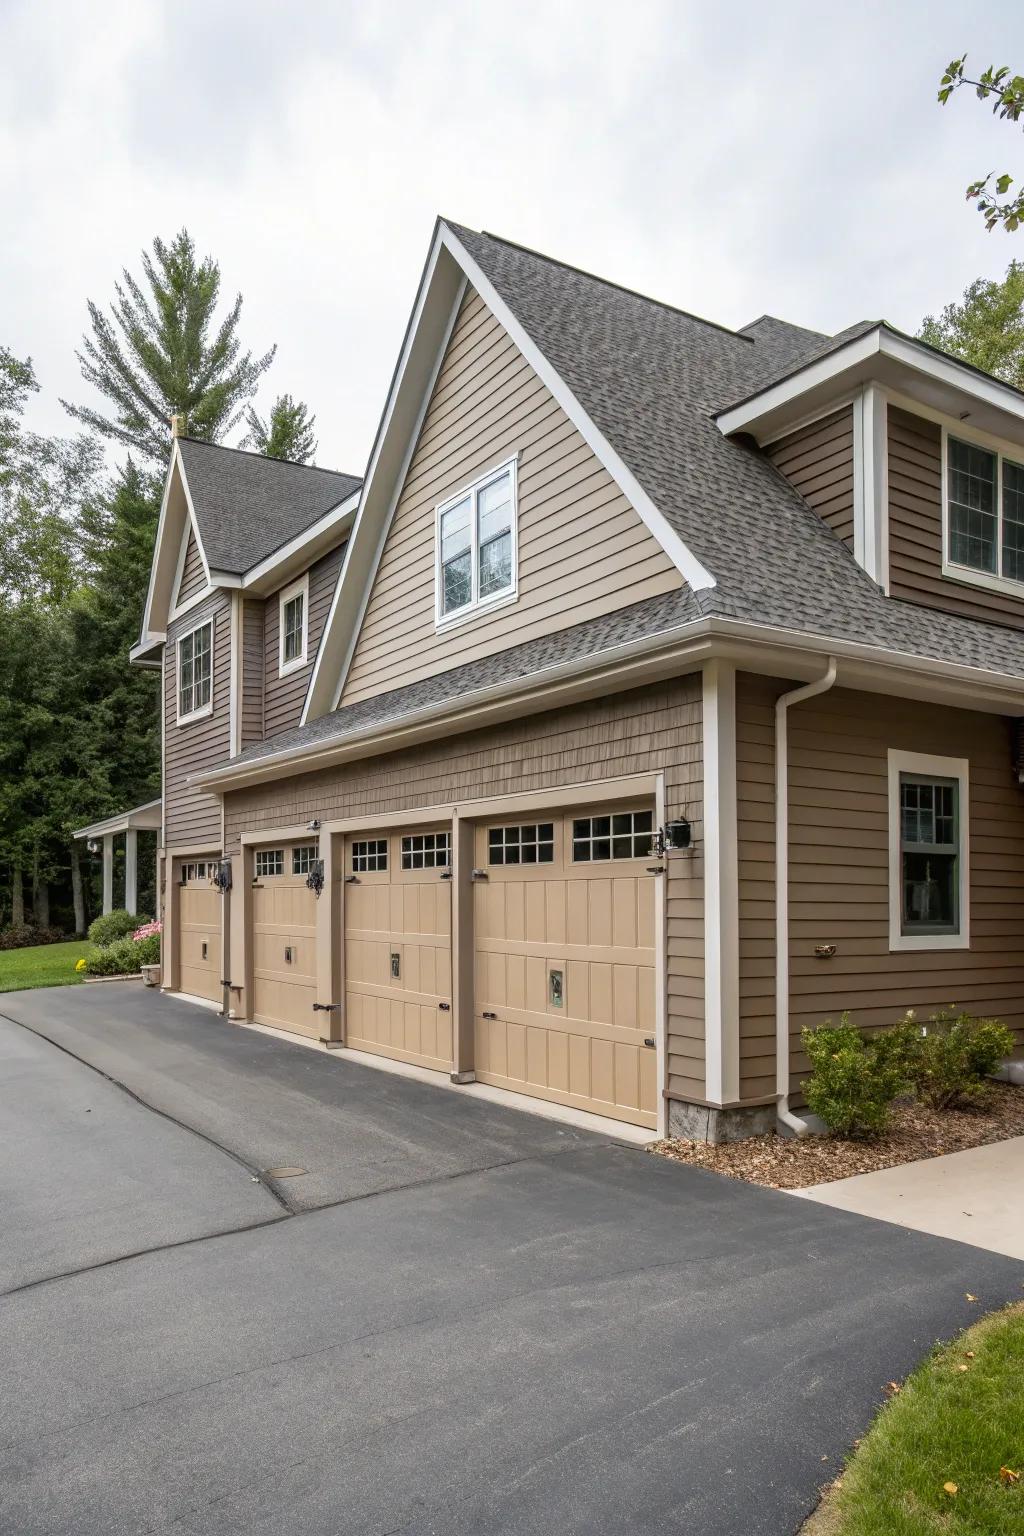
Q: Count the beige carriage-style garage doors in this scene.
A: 4